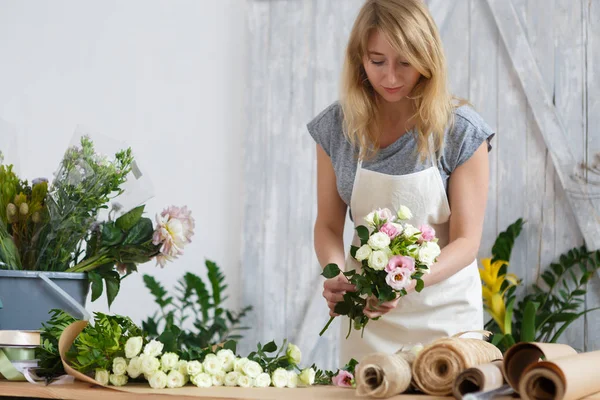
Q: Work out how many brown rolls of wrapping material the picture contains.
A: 5